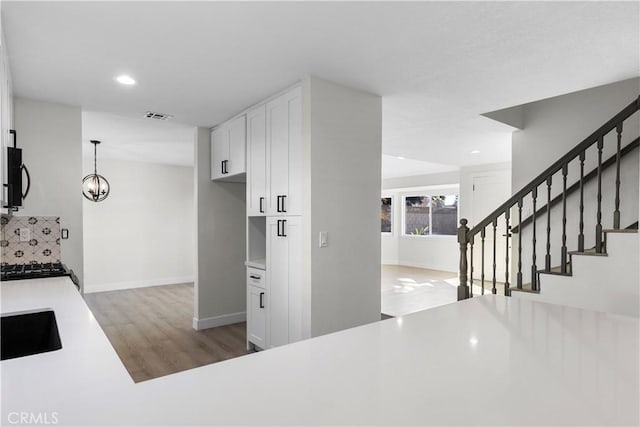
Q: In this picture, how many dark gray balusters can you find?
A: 11